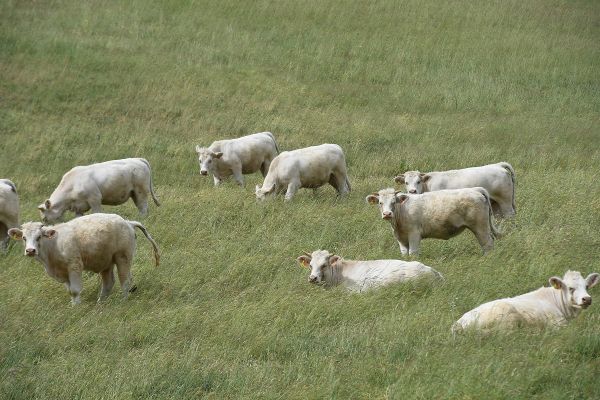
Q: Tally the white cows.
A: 9